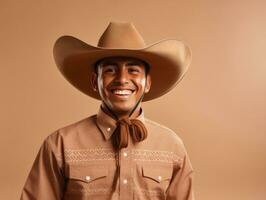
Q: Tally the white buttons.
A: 5